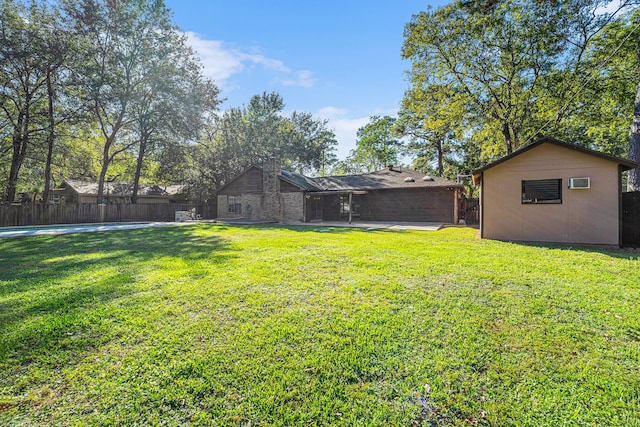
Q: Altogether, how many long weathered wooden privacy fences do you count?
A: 1